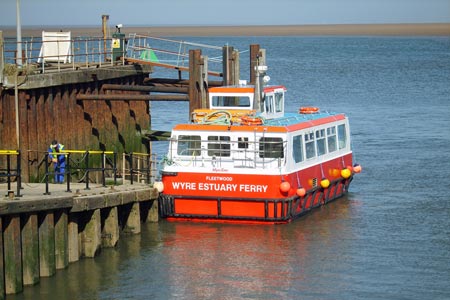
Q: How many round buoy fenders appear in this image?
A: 6